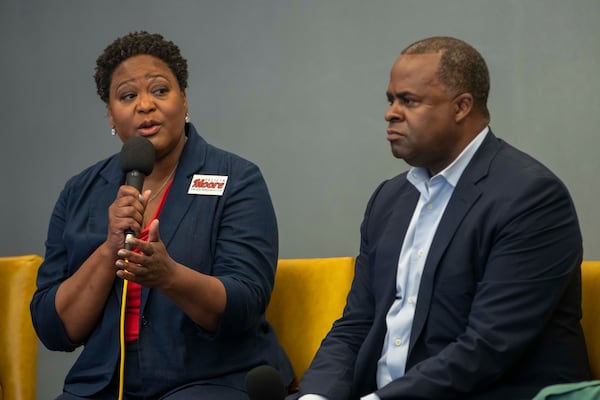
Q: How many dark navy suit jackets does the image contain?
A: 2